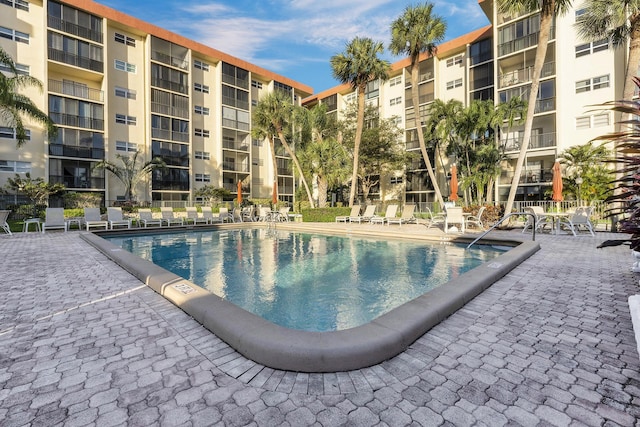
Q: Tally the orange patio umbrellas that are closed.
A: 4